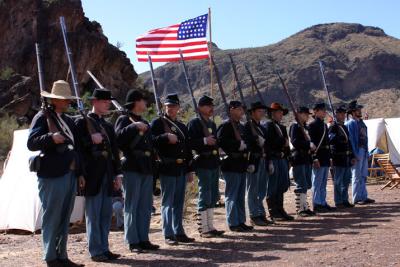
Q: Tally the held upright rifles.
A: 10